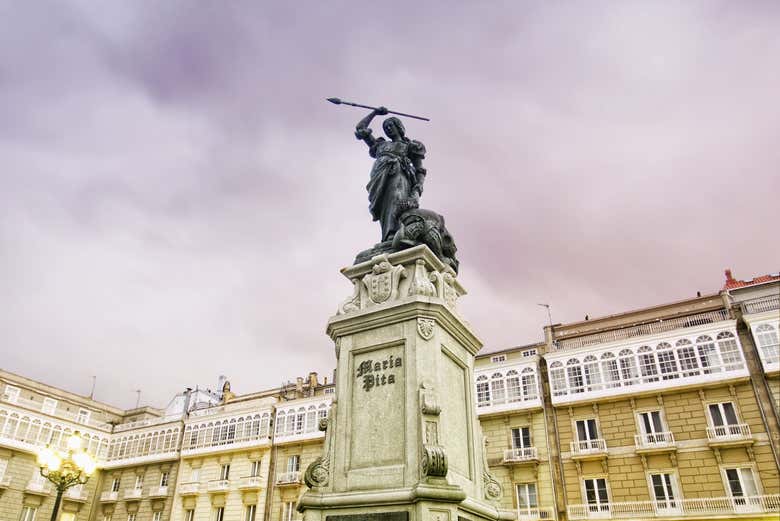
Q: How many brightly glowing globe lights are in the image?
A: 5